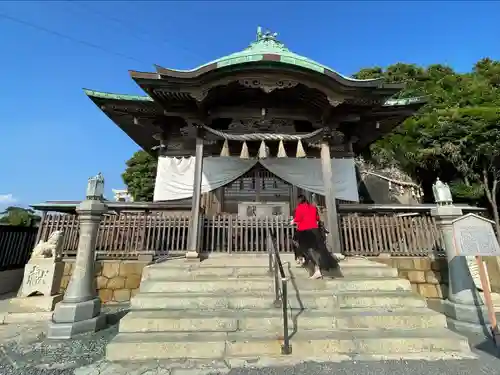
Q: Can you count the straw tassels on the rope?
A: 5